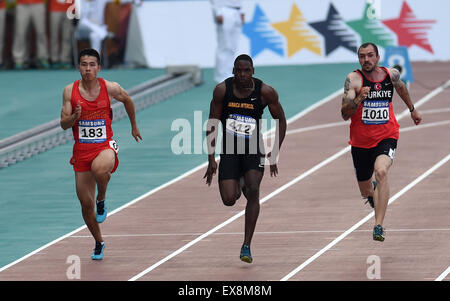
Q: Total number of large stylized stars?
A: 5